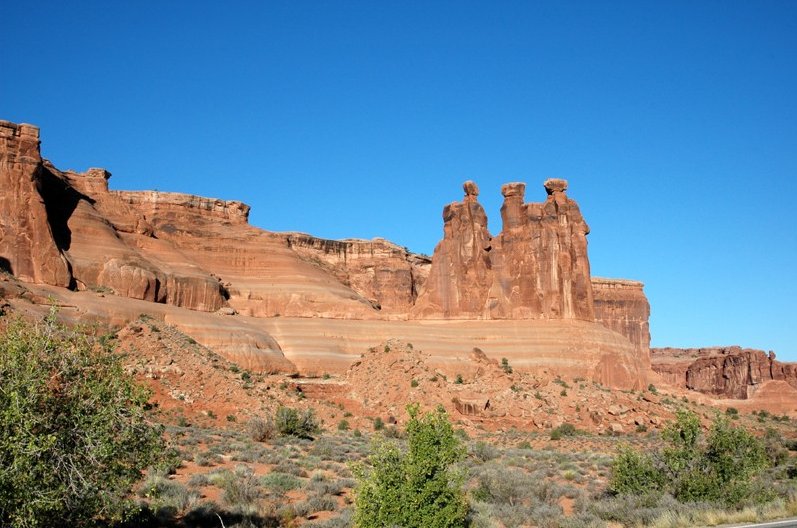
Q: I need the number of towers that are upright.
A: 3